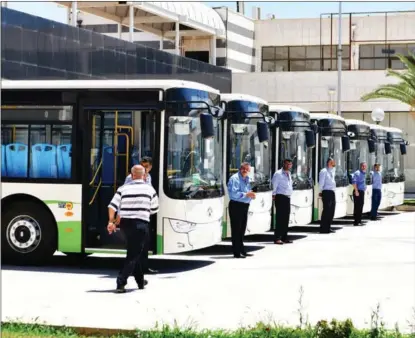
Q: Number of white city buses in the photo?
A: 7